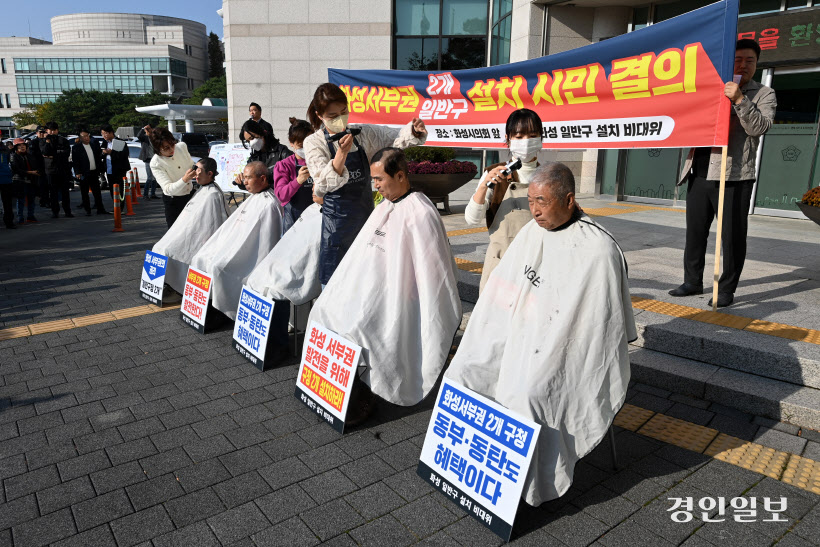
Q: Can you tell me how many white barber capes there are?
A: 5